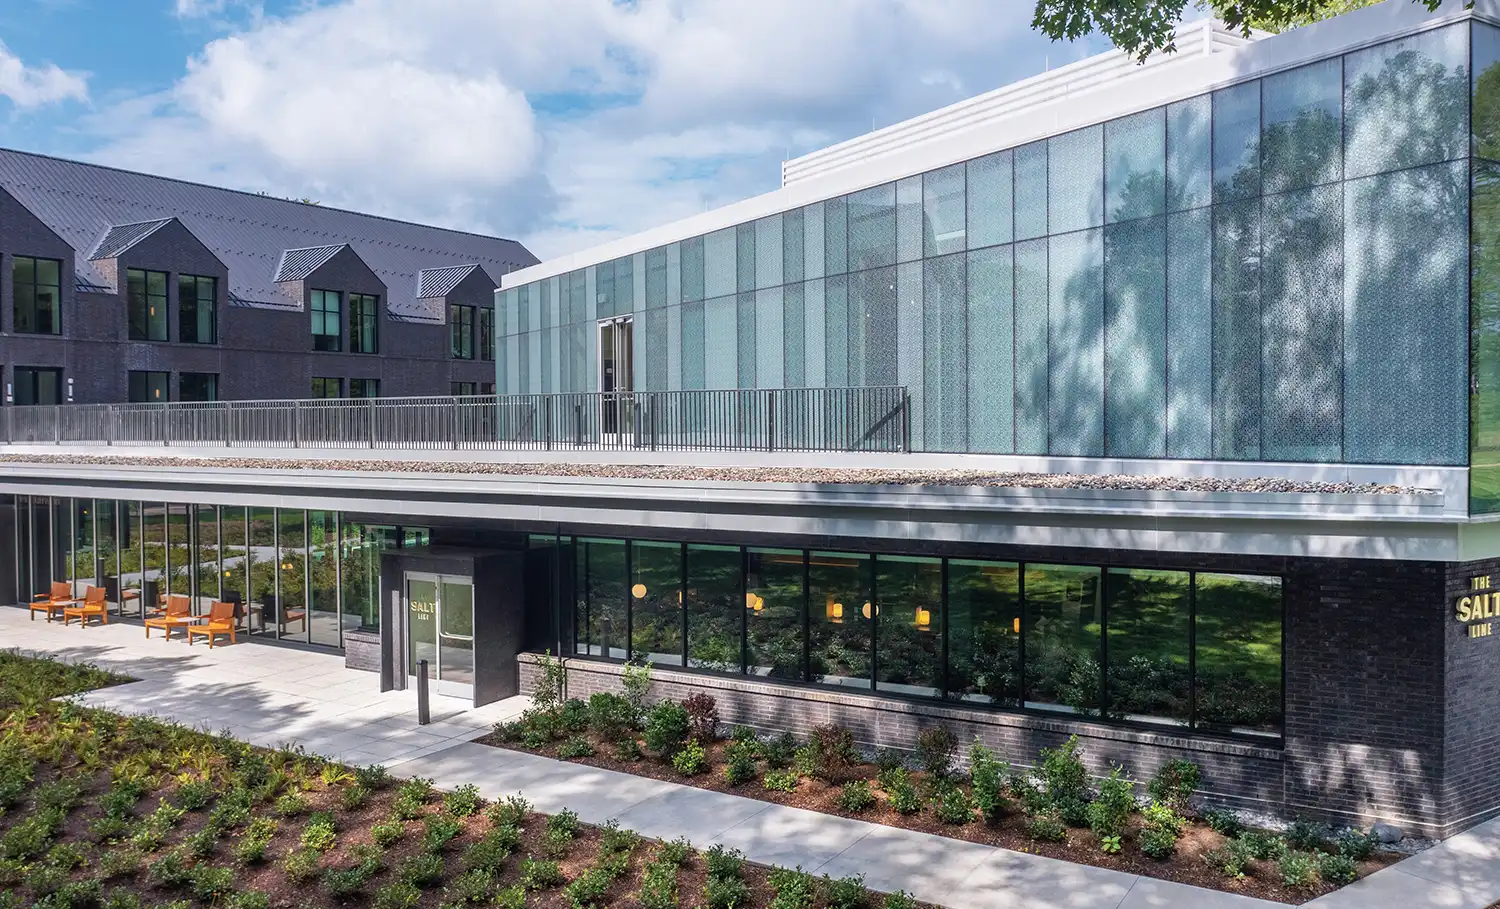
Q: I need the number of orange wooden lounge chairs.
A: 4